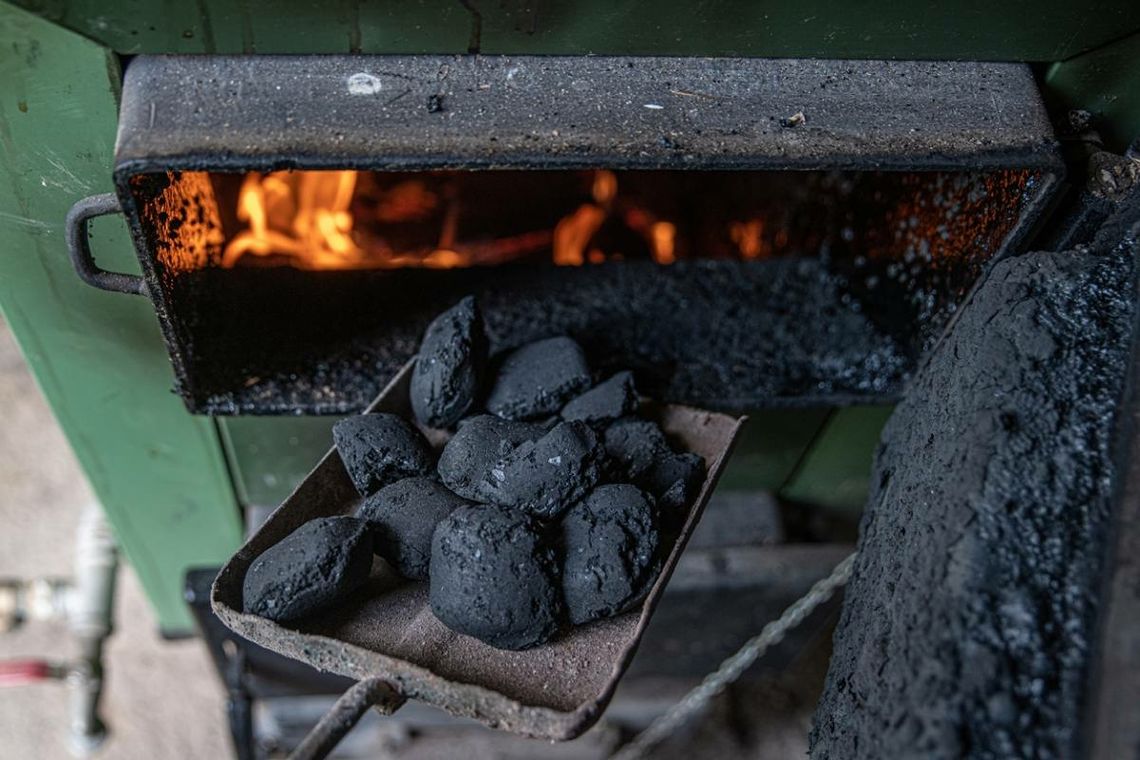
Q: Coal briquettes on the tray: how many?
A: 11